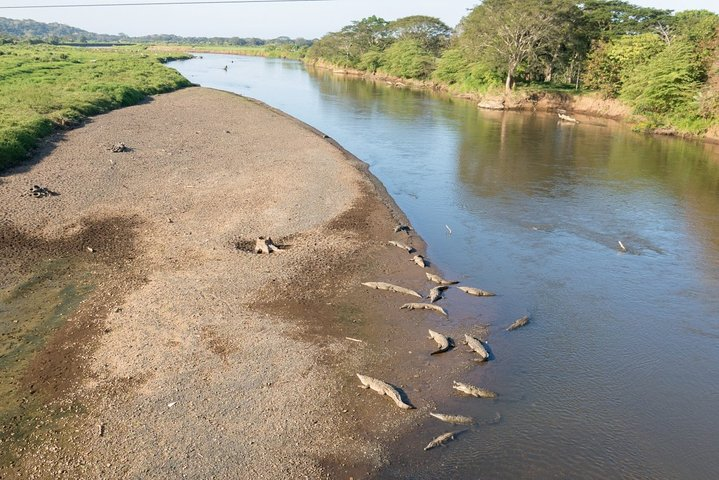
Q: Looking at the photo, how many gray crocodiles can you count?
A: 15